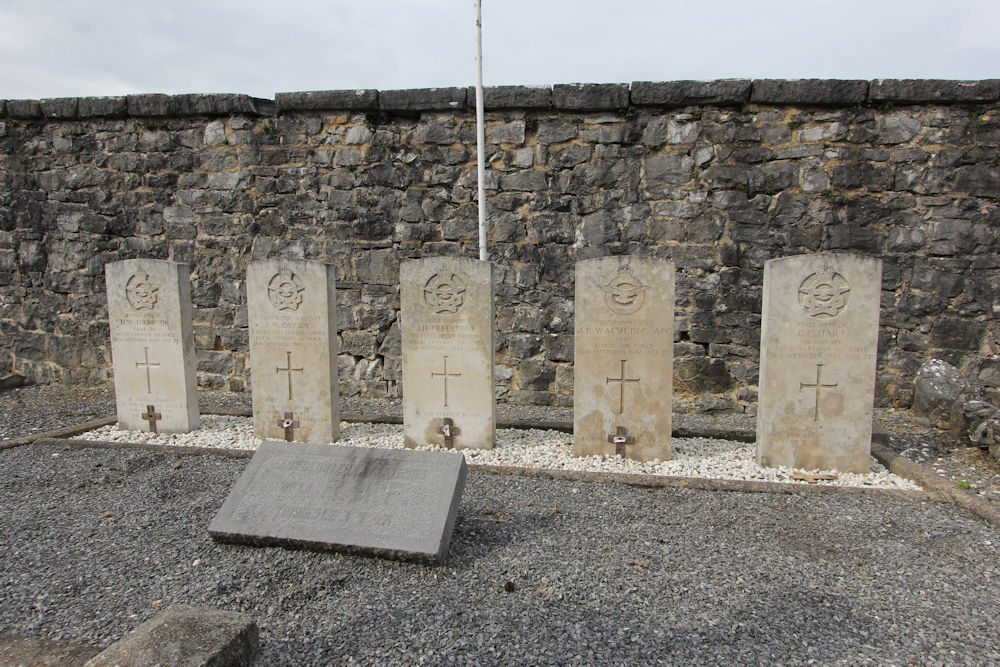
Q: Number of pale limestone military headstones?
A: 5